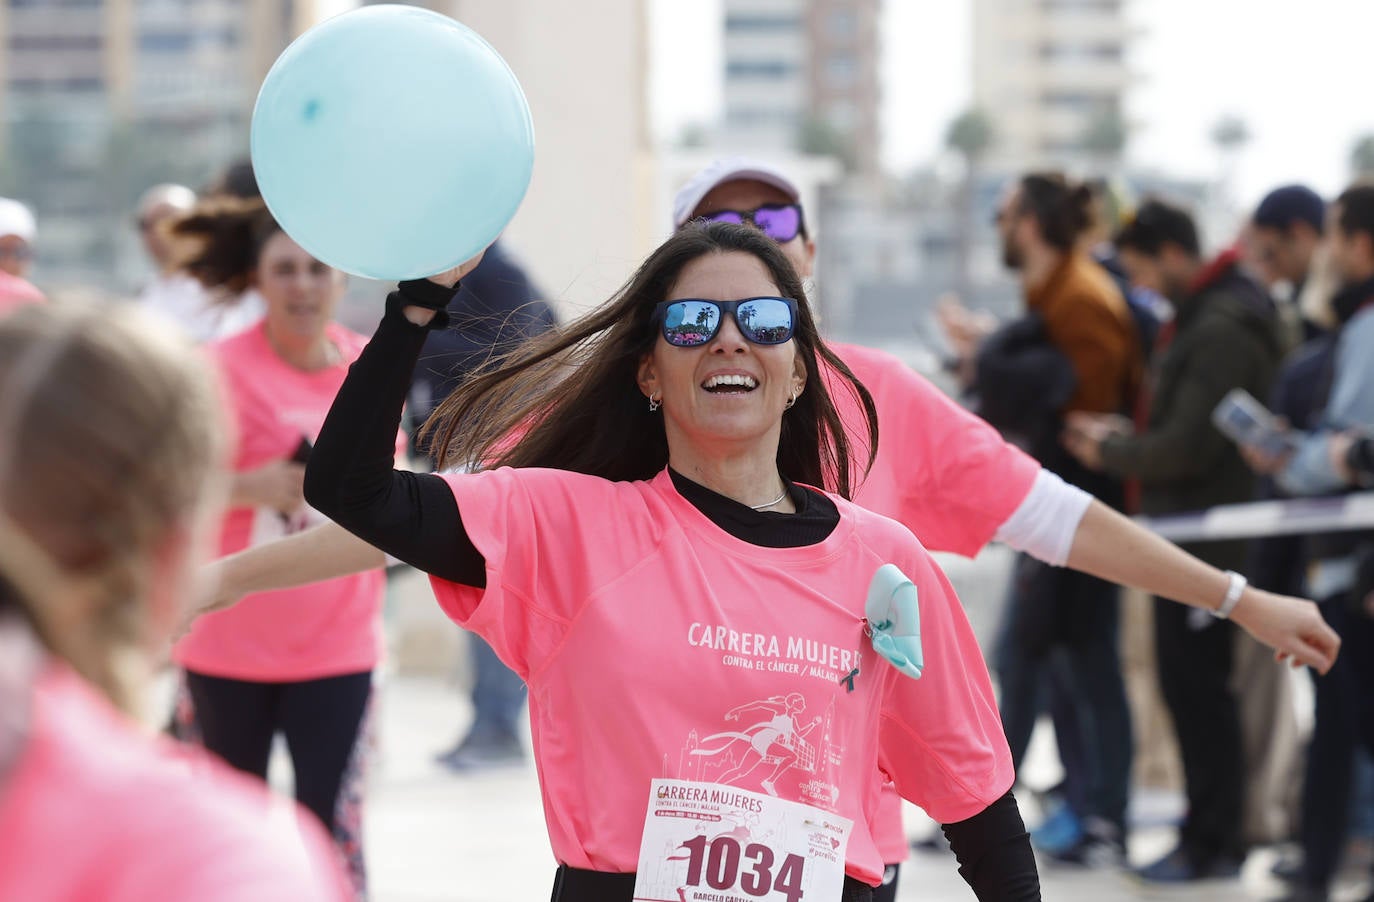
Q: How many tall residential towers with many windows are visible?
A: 3